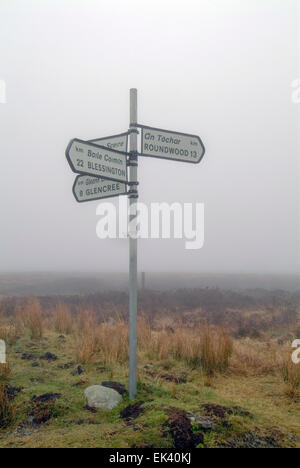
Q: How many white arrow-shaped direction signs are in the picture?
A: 4